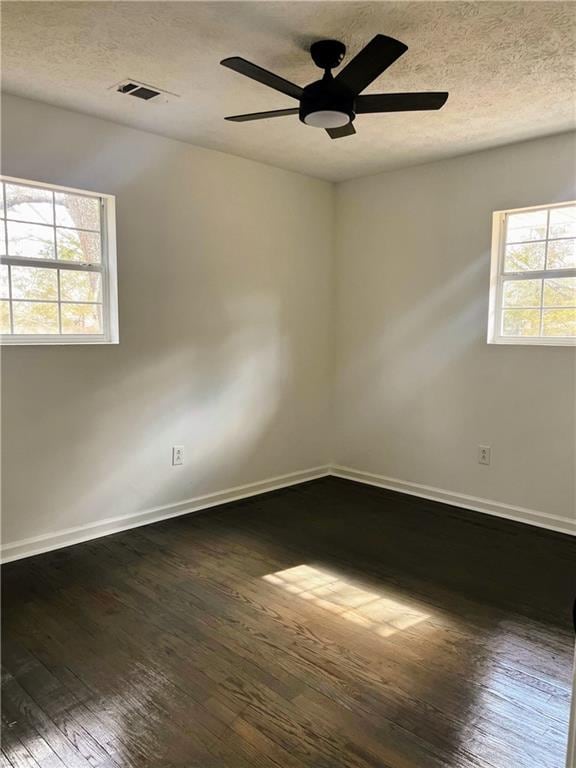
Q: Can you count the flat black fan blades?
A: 5